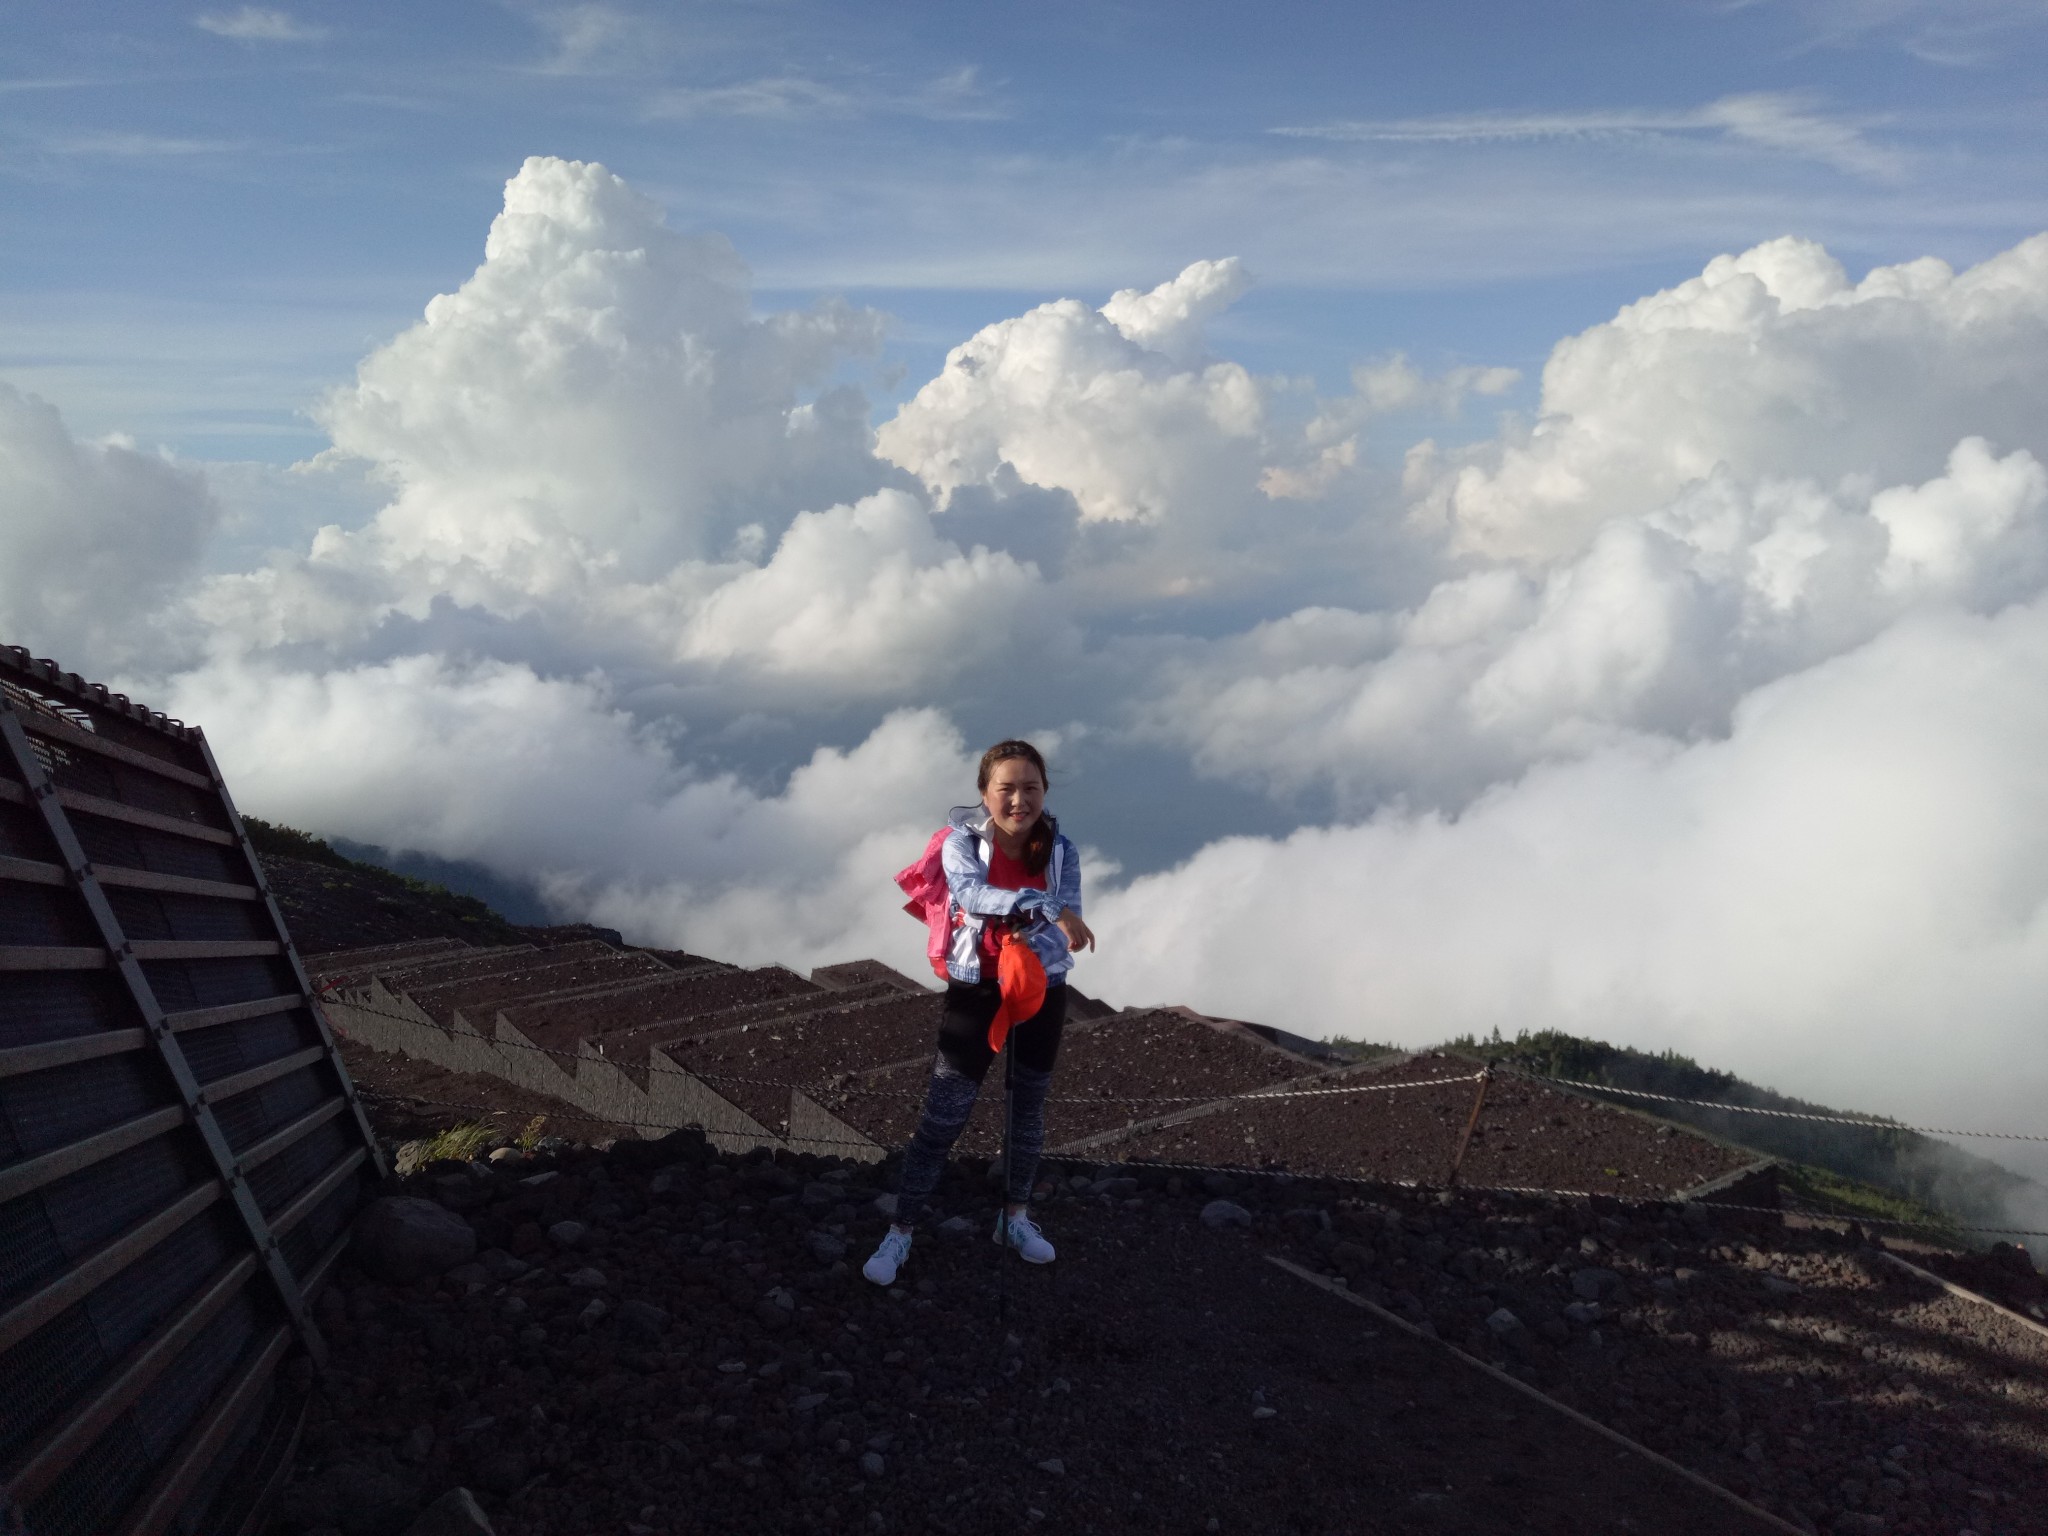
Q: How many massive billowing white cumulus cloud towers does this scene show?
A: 3